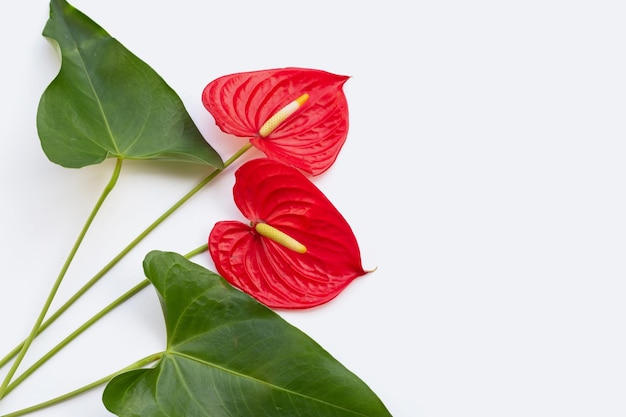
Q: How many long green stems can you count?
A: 4